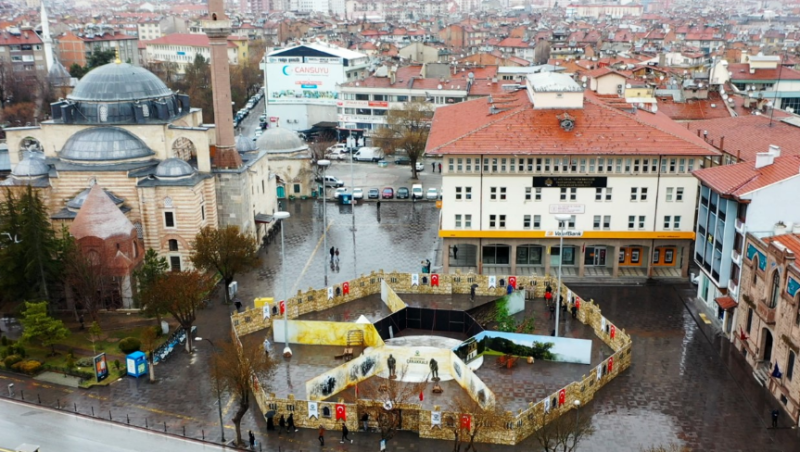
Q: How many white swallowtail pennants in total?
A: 10